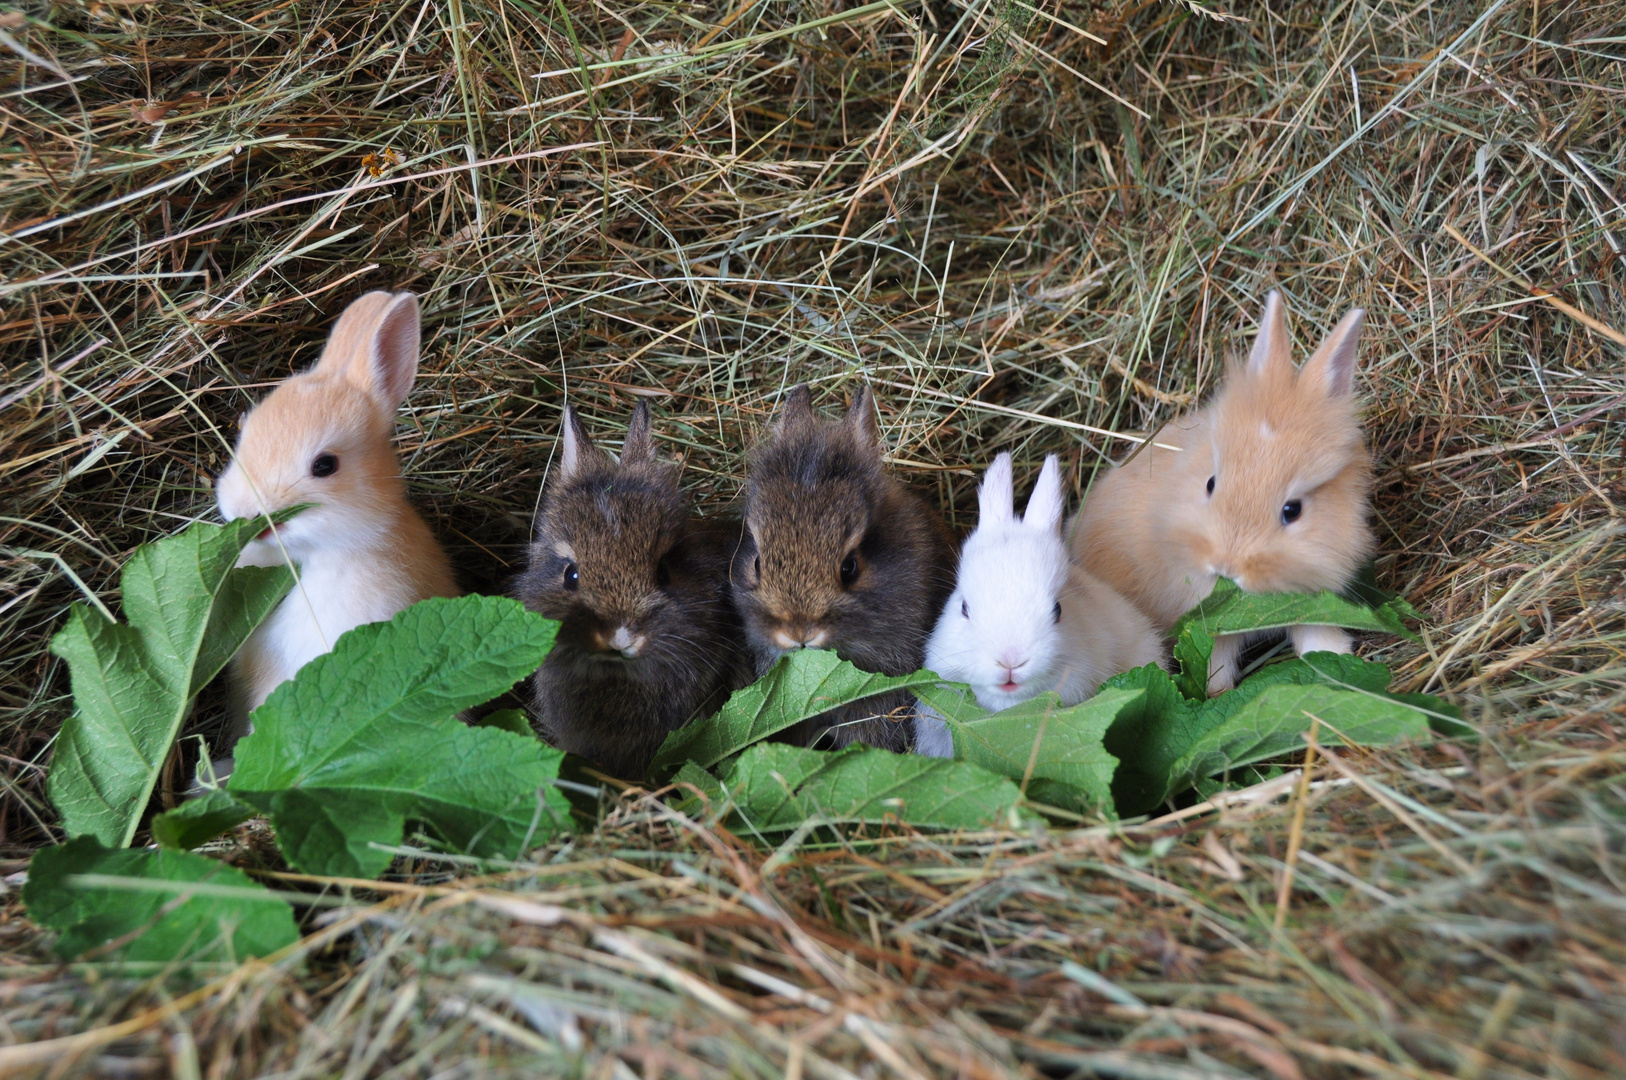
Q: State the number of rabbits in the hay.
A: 5